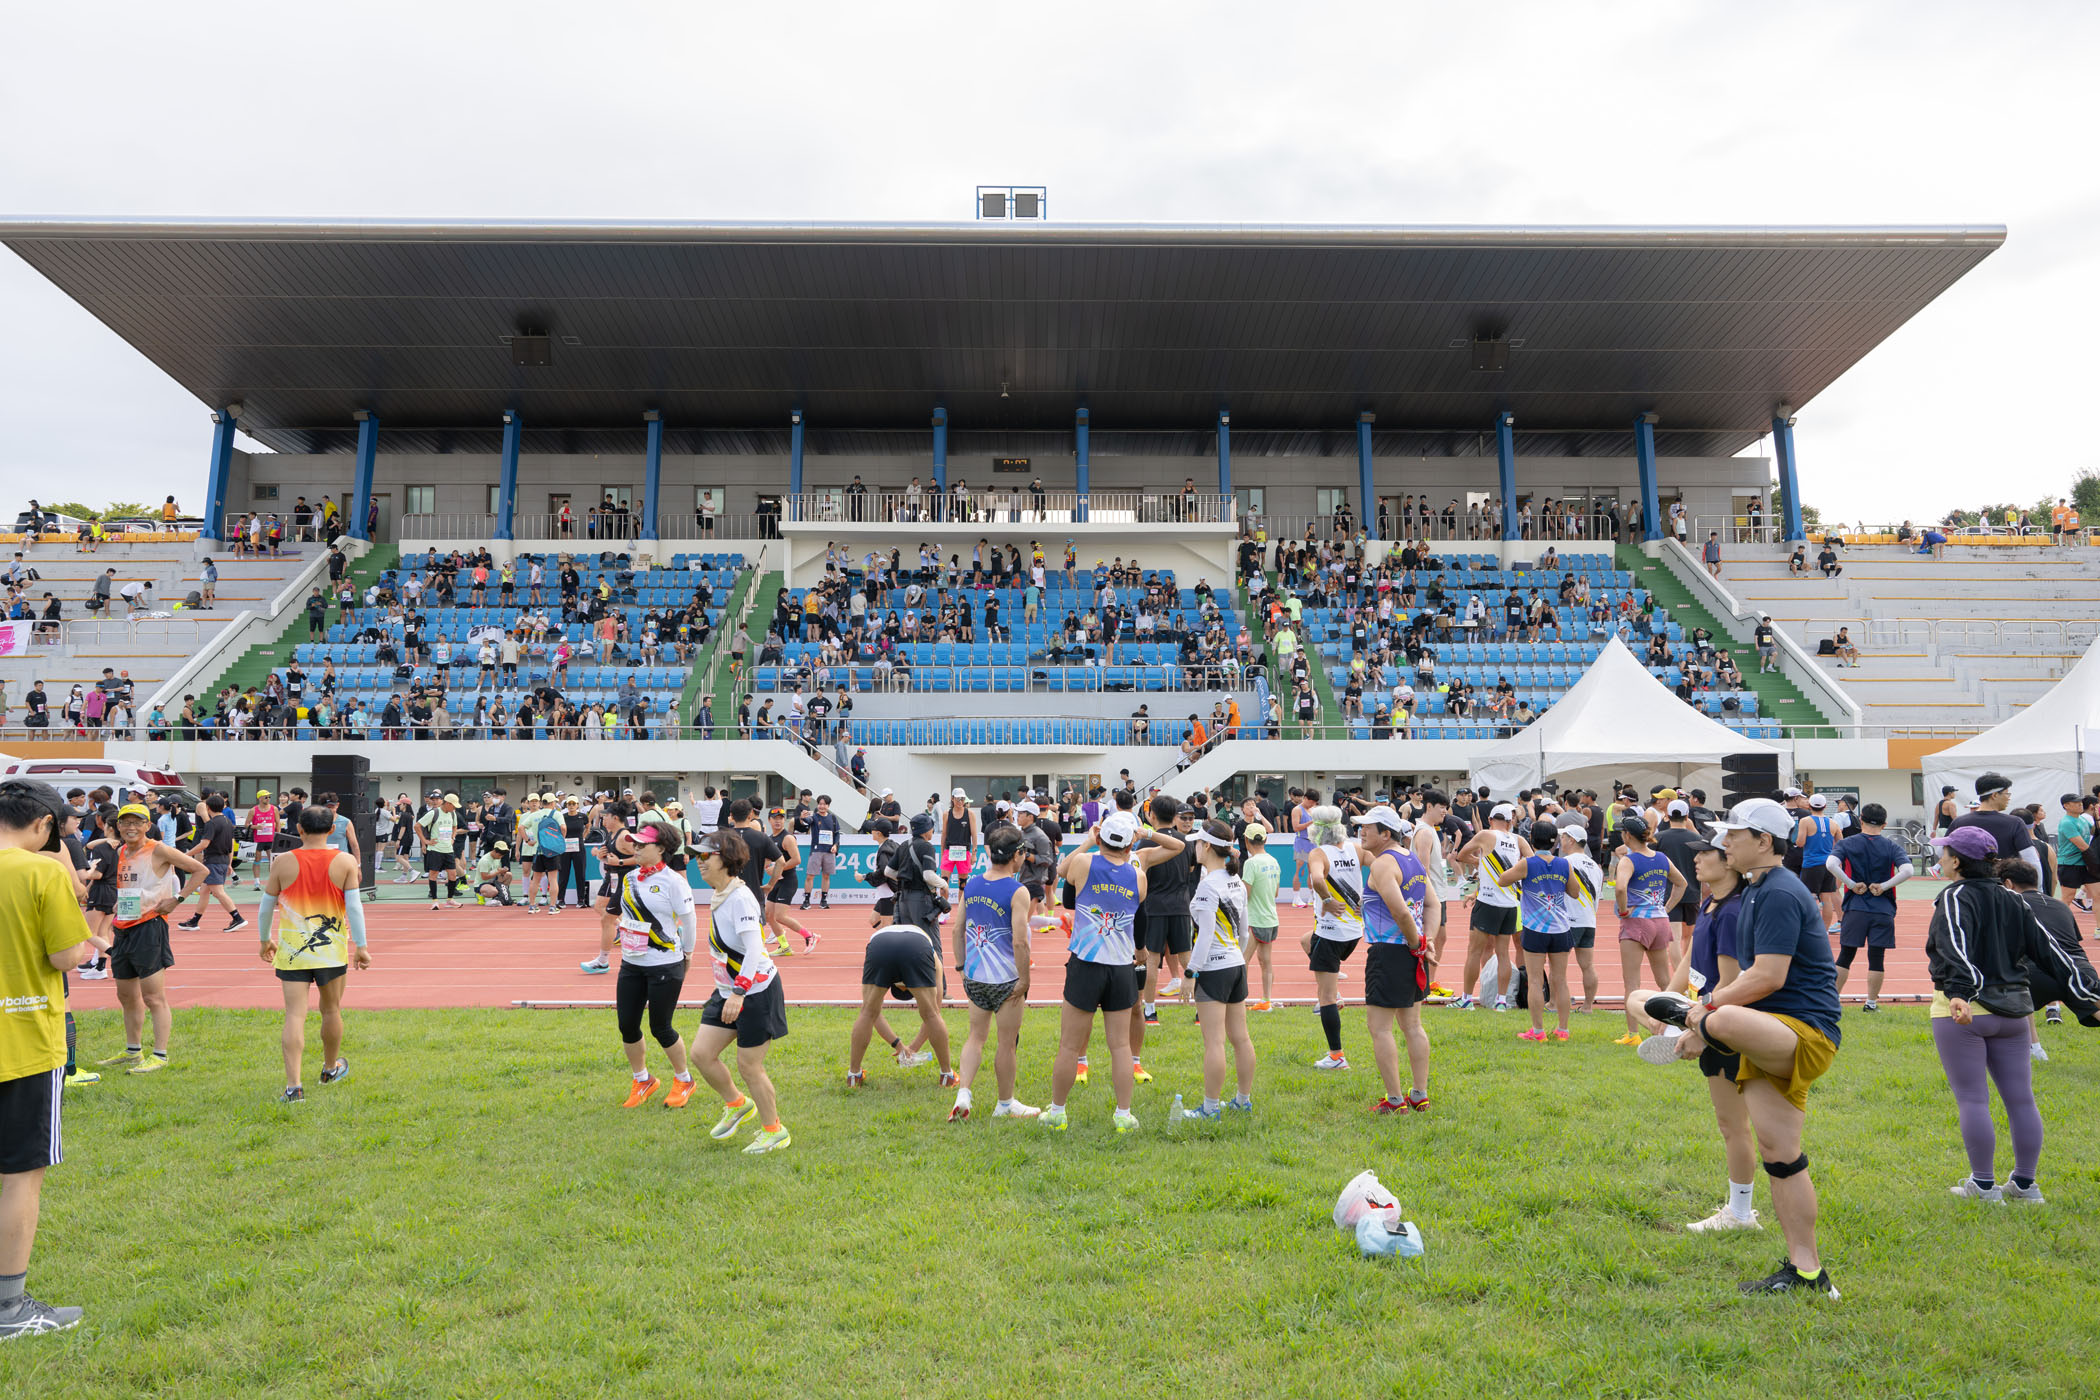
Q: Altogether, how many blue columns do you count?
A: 12